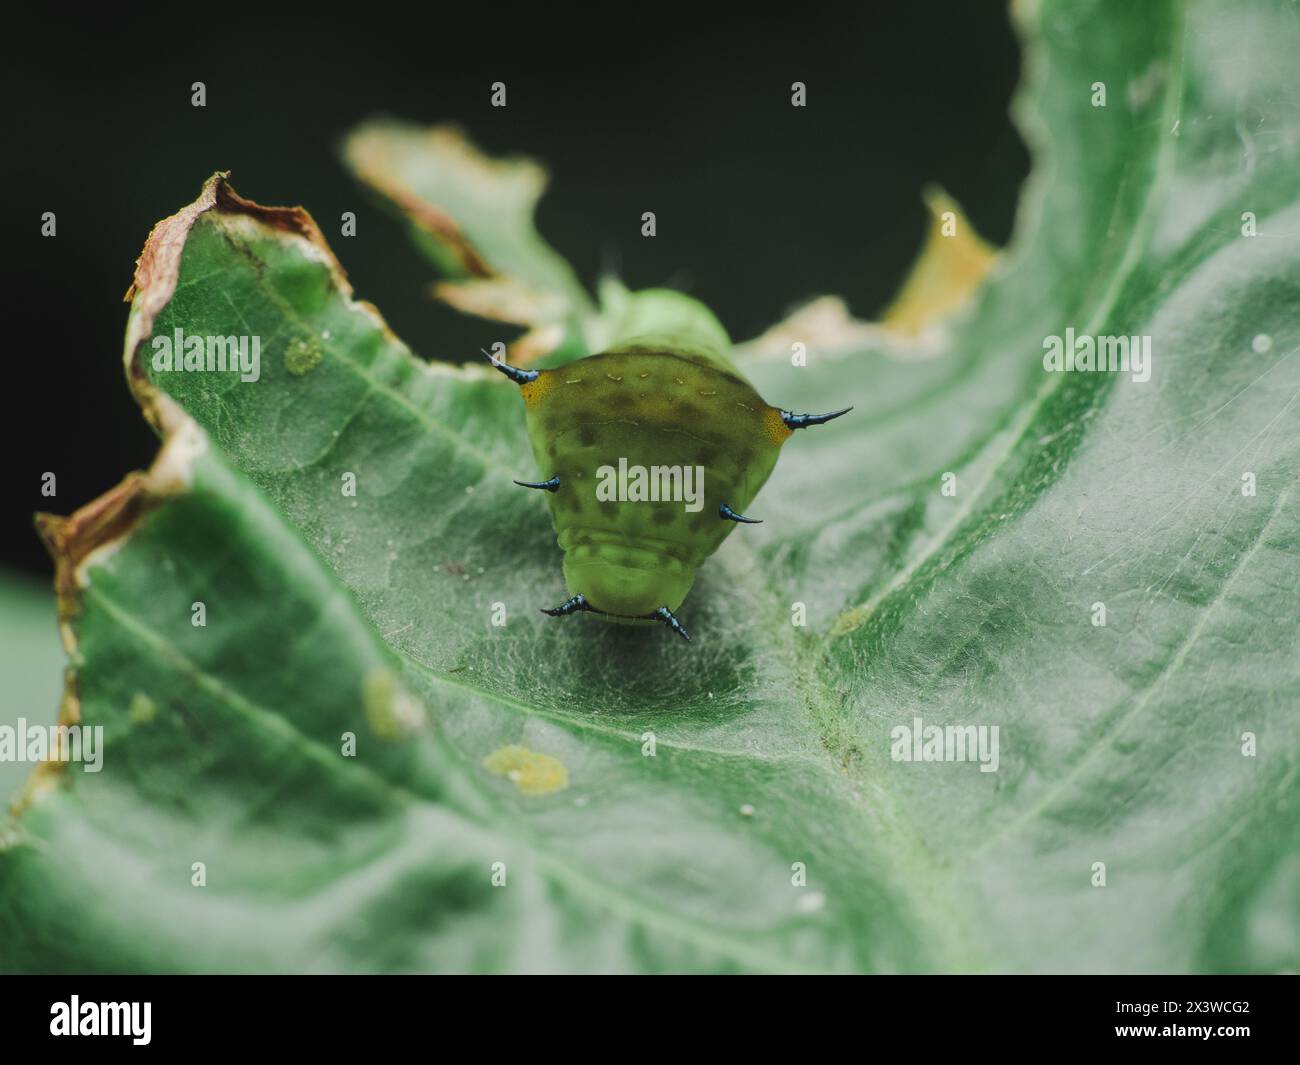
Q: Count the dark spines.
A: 6